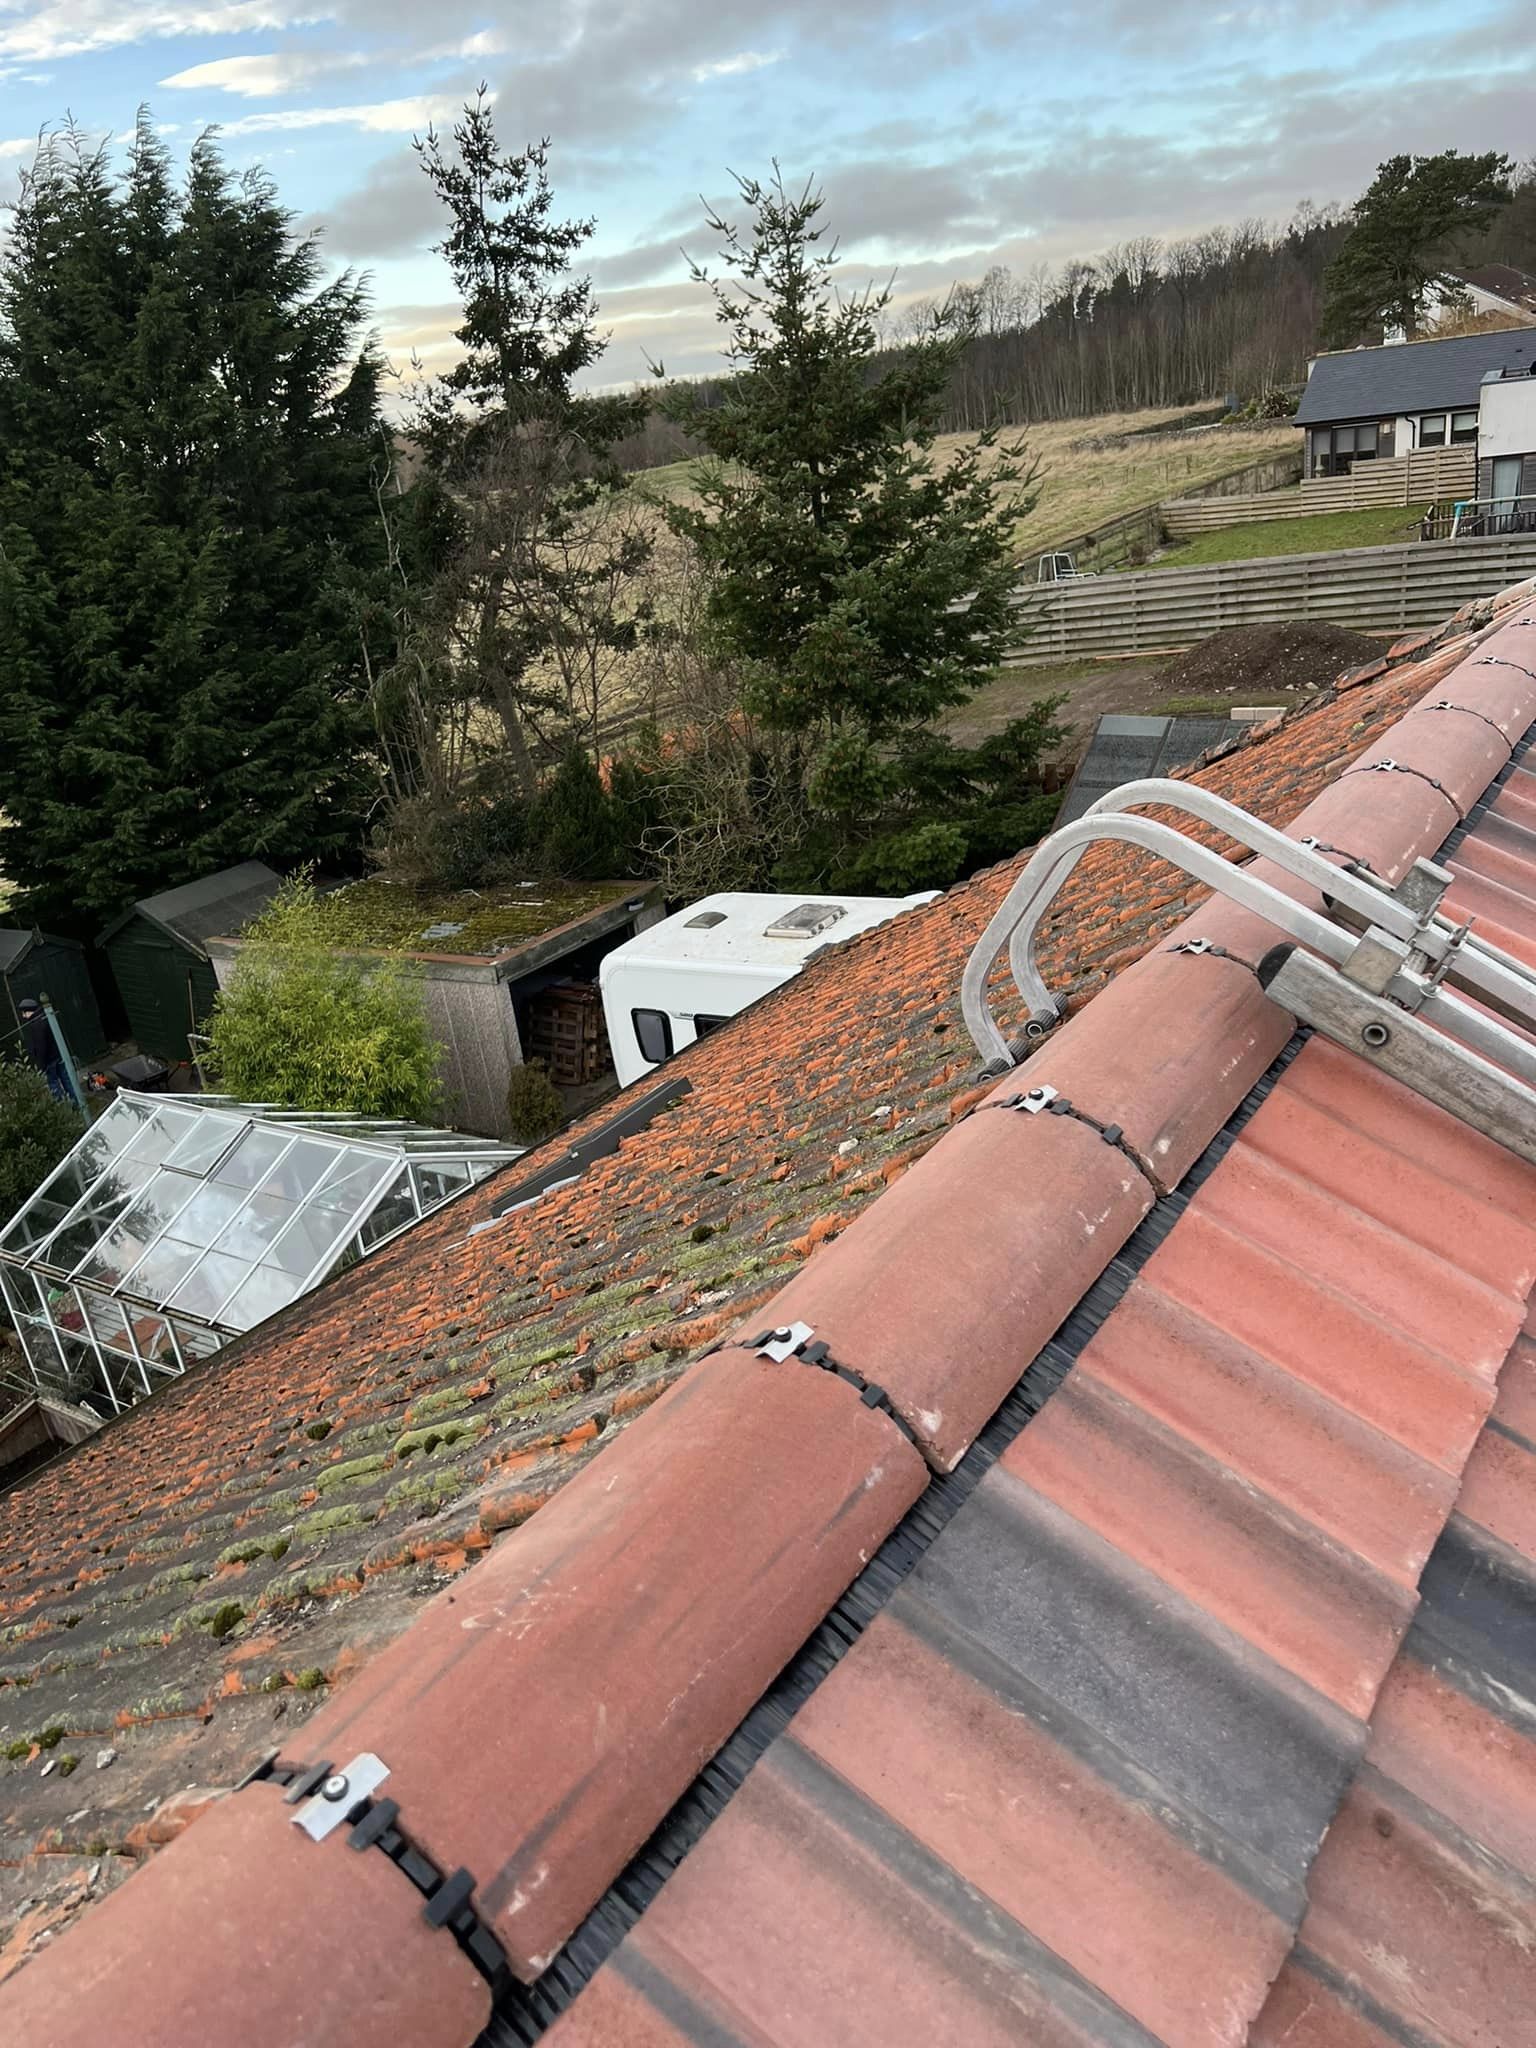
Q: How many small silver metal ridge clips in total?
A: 9